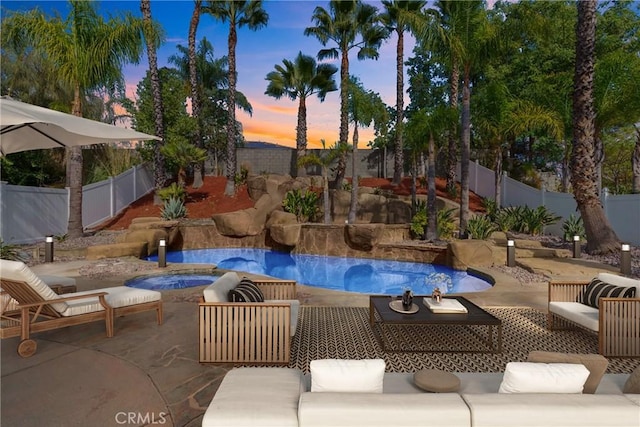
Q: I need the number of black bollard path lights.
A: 5